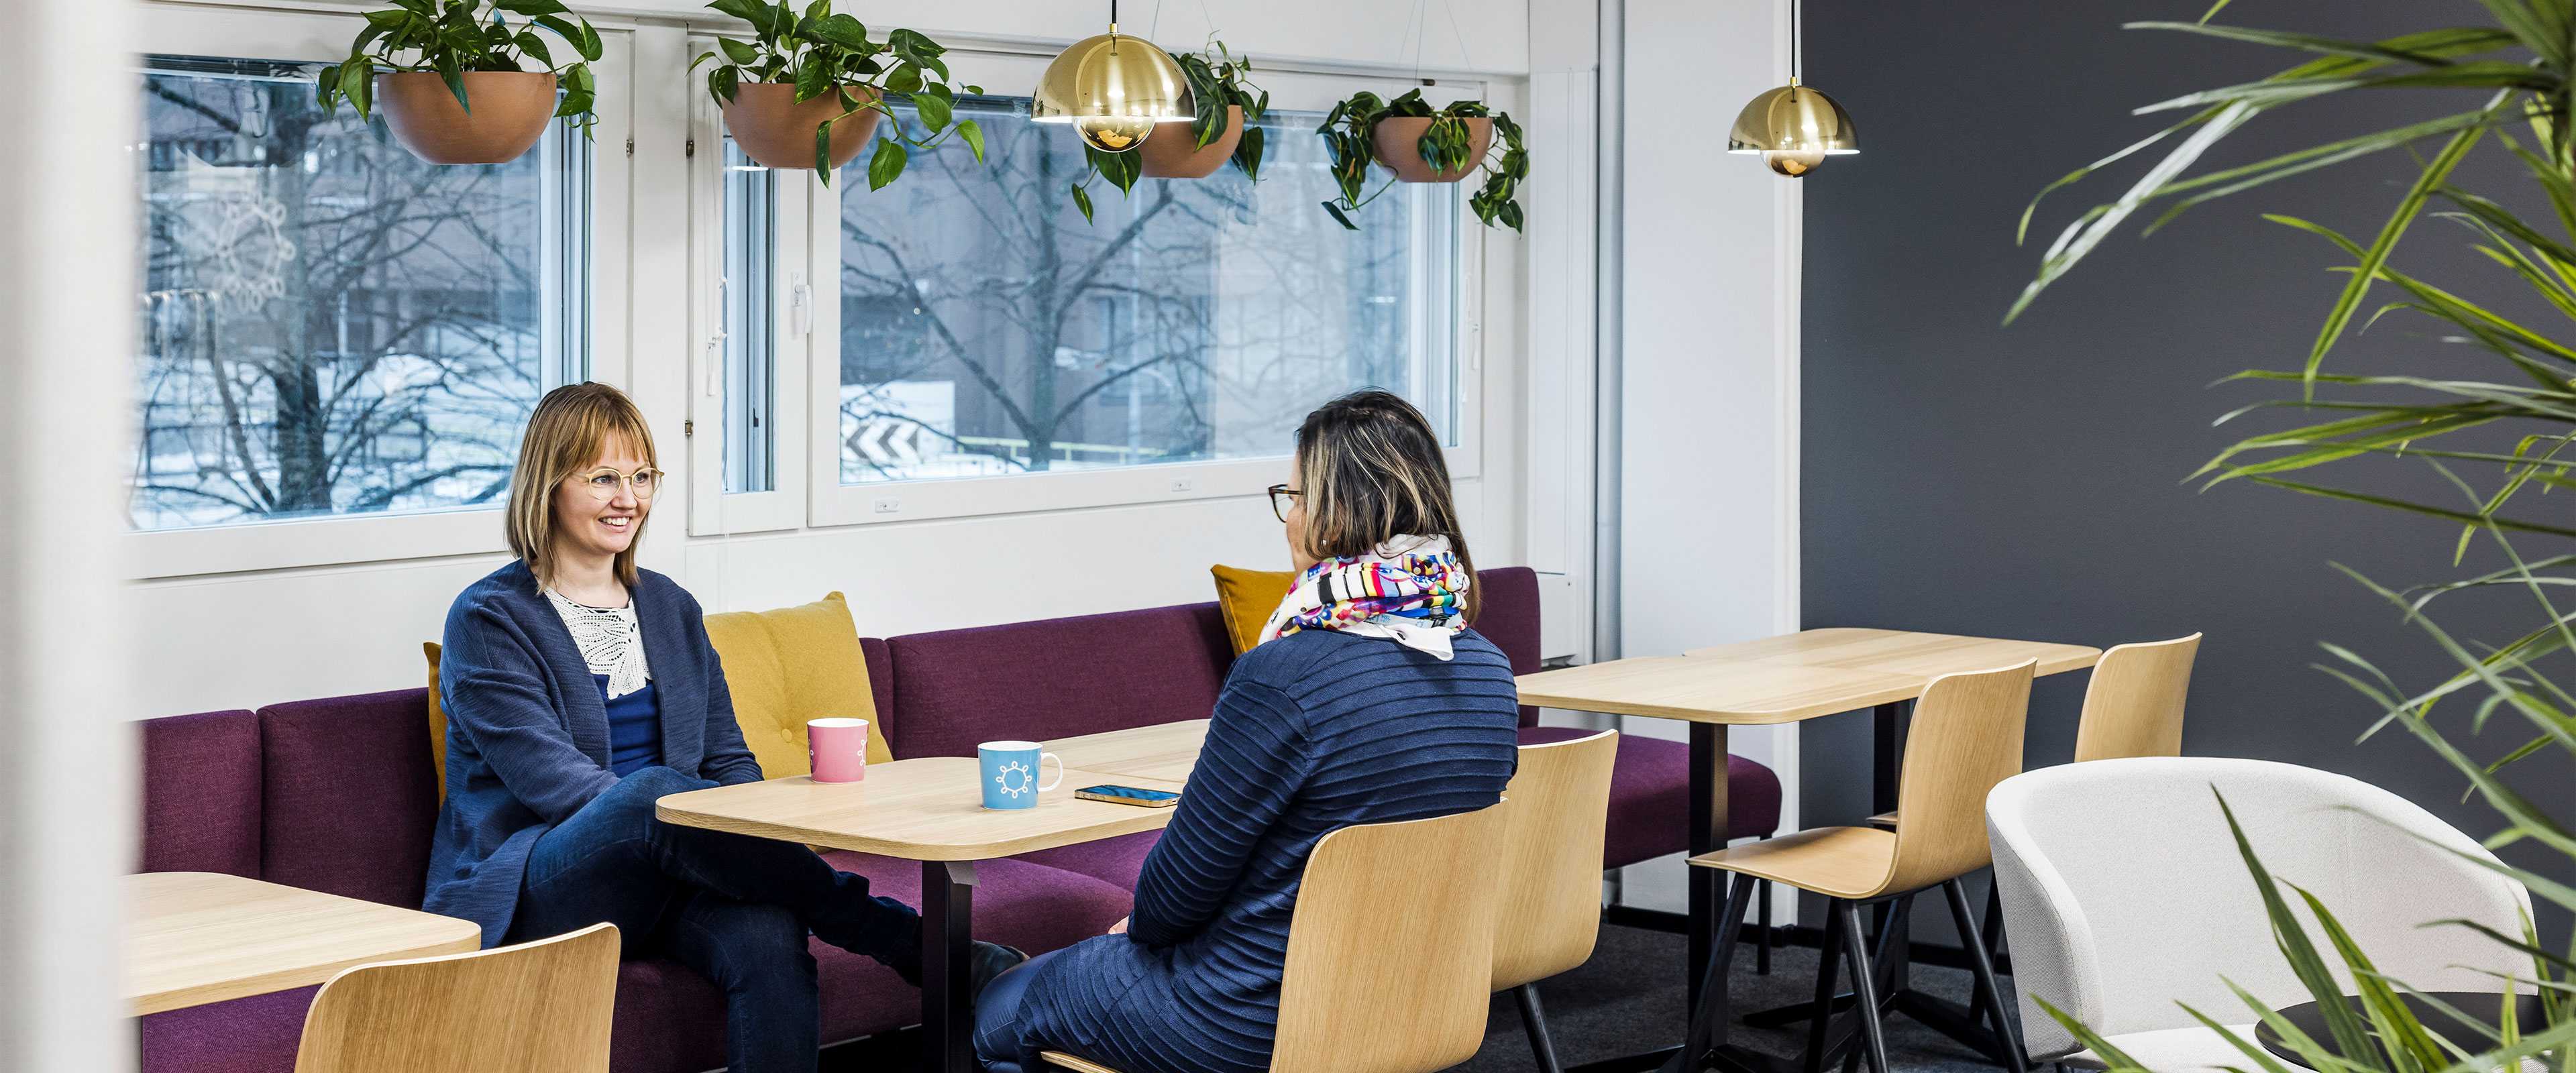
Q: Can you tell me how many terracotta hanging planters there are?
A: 4